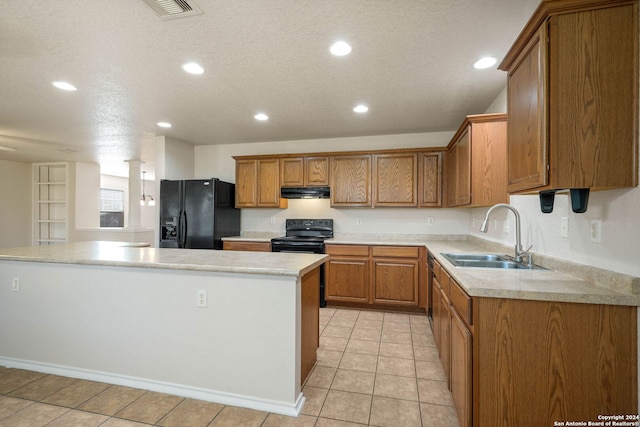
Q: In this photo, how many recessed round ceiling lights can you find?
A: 7